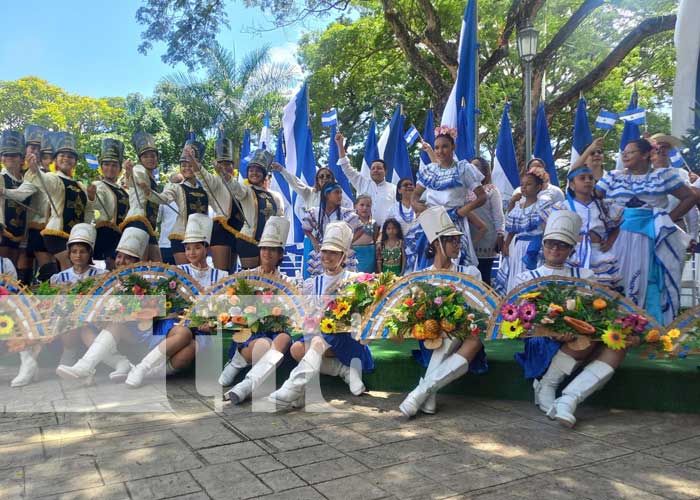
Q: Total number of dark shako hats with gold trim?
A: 9